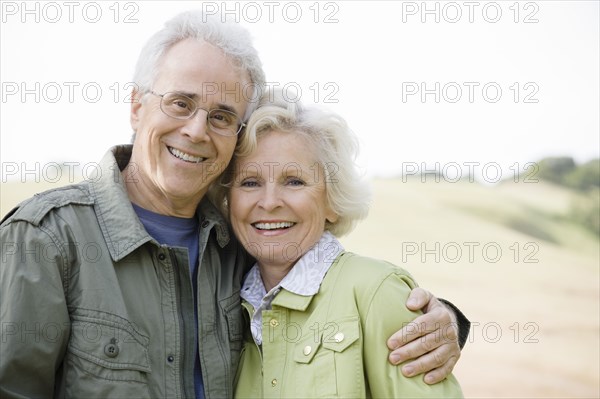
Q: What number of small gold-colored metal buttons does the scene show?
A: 4